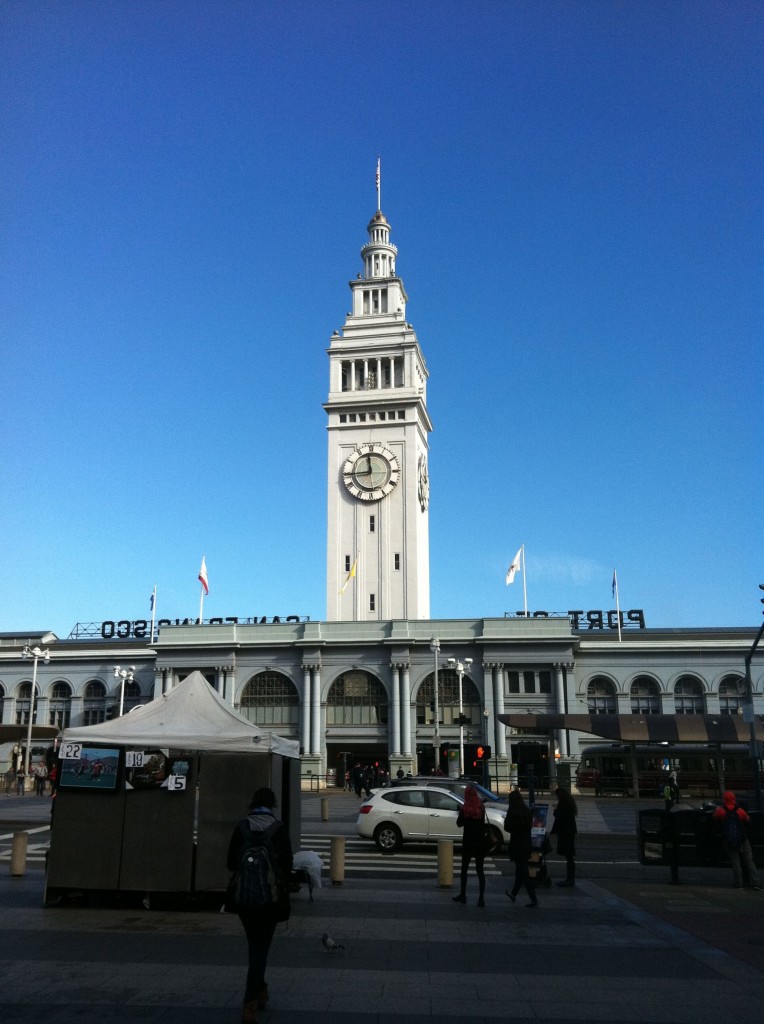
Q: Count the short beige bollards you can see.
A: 4